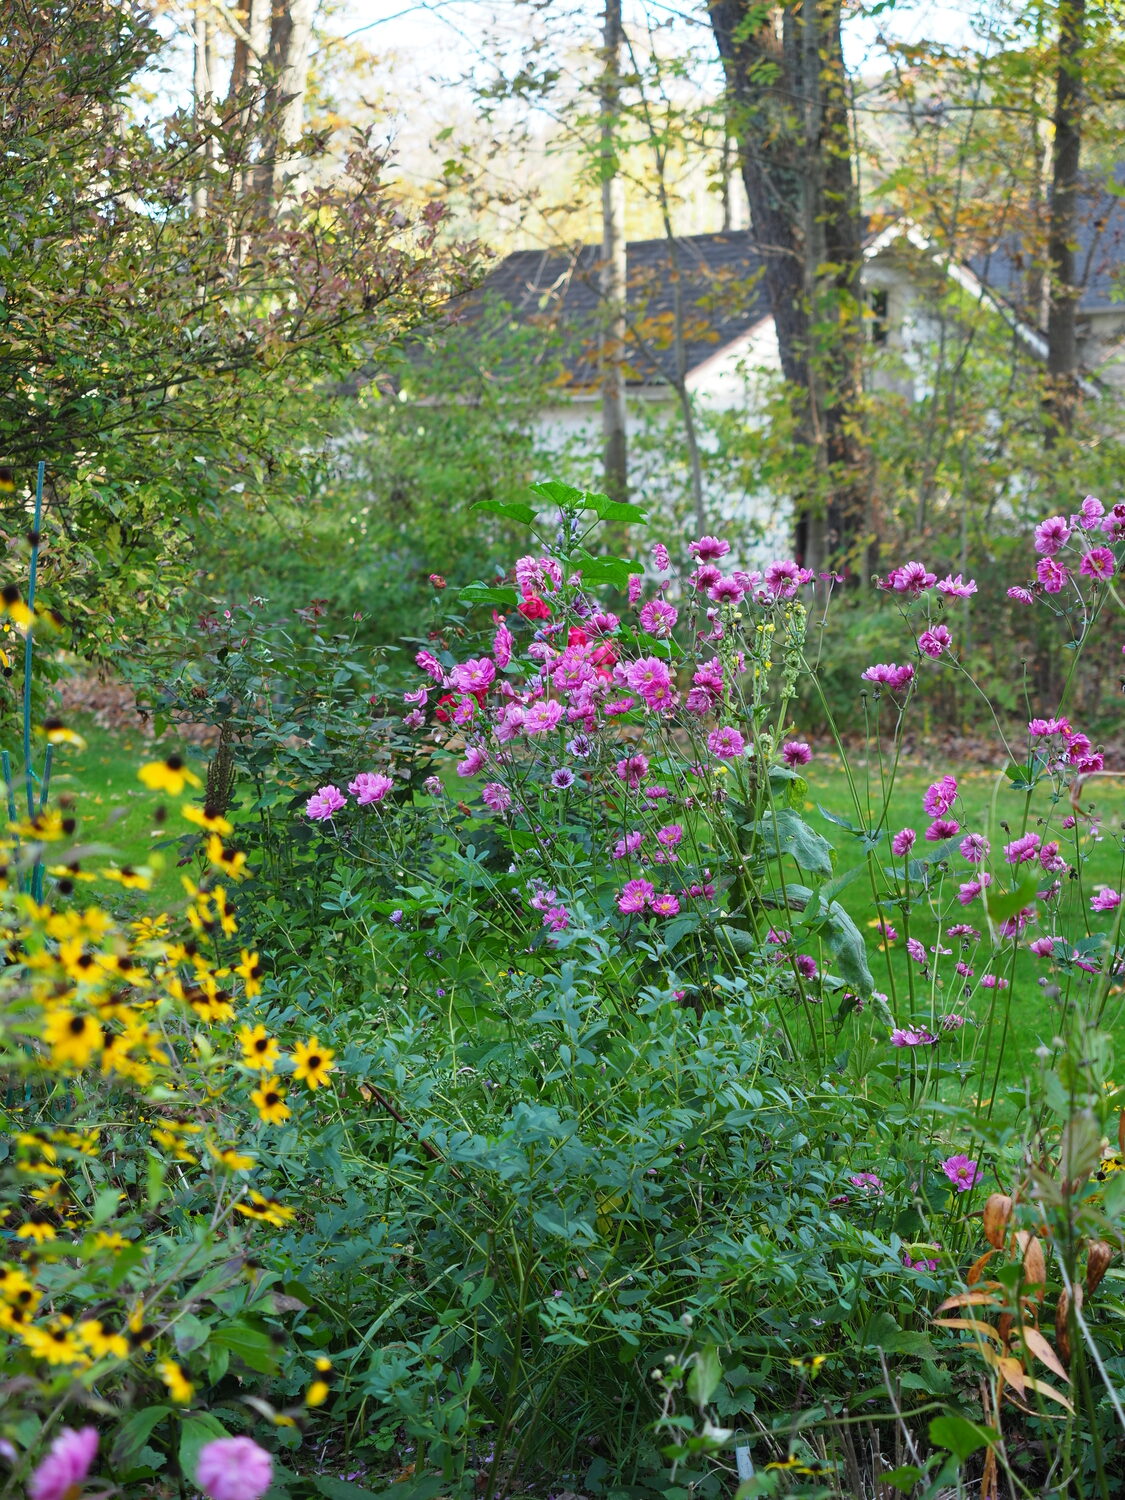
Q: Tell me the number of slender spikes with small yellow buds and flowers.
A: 3